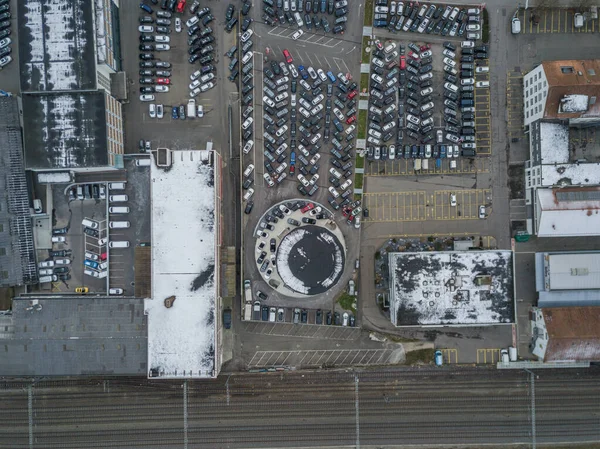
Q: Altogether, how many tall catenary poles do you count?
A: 4